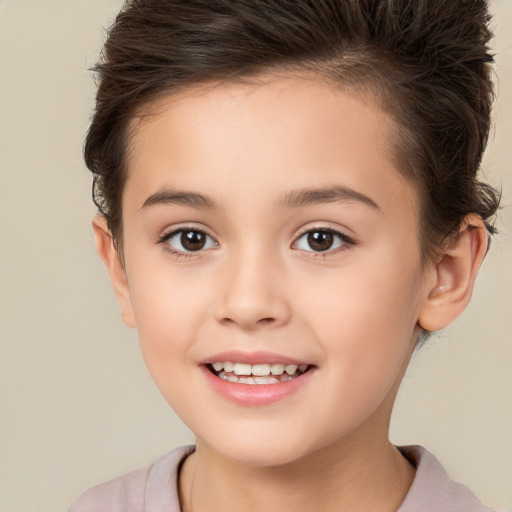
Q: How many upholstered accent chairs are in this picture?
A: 0